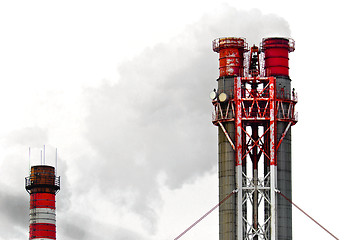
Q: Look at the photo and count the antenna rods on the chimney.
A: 4